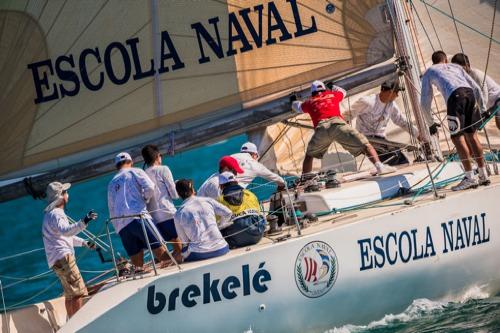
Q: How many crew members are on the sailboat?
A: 11